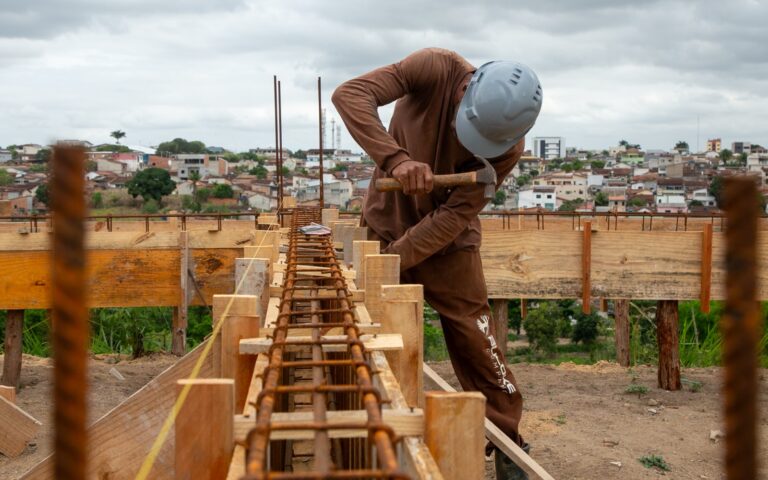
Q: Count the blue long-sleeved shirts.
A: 0